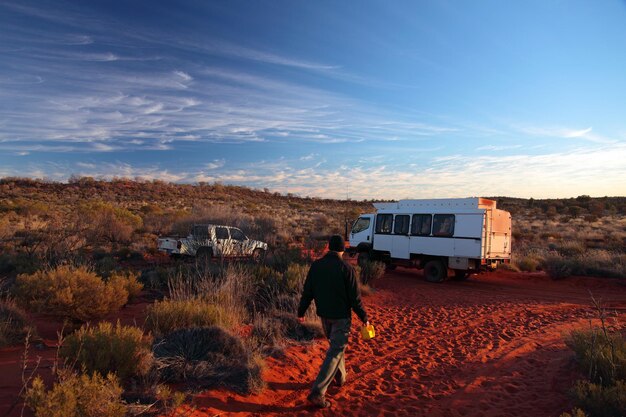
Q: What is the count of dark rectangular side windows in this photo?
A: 4